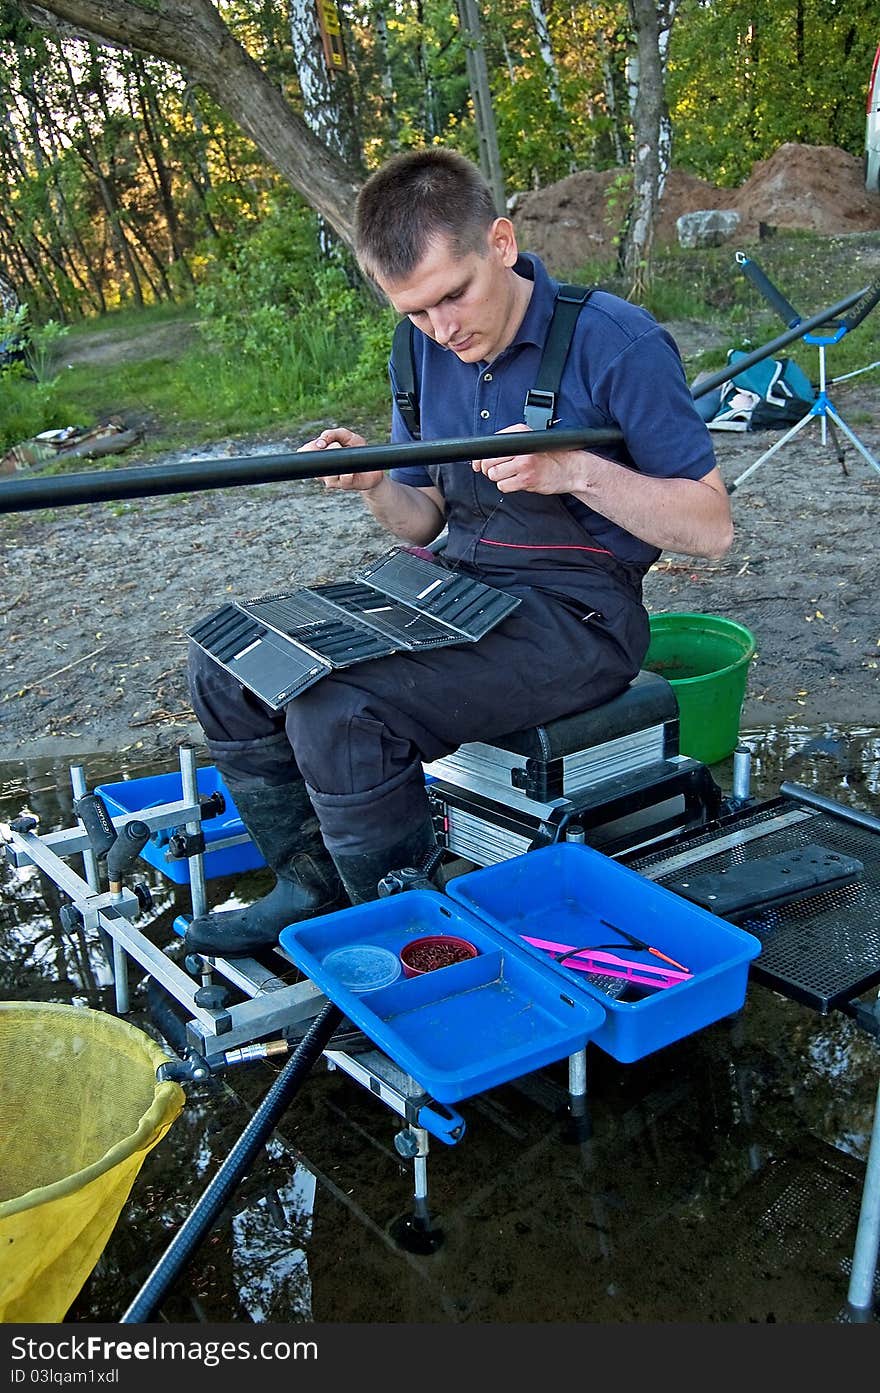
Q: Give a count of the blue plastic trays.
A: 3